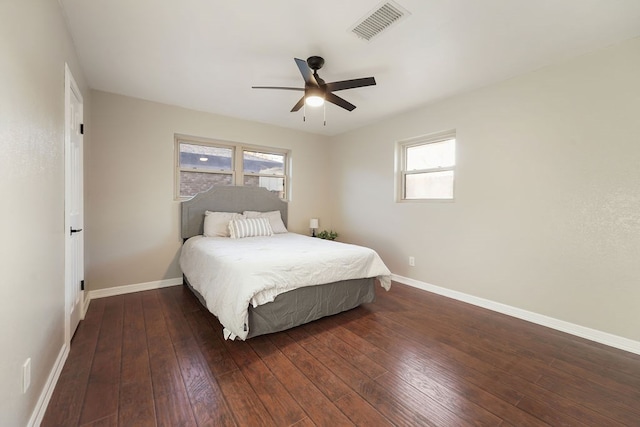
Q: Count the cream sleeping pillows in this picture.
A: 2